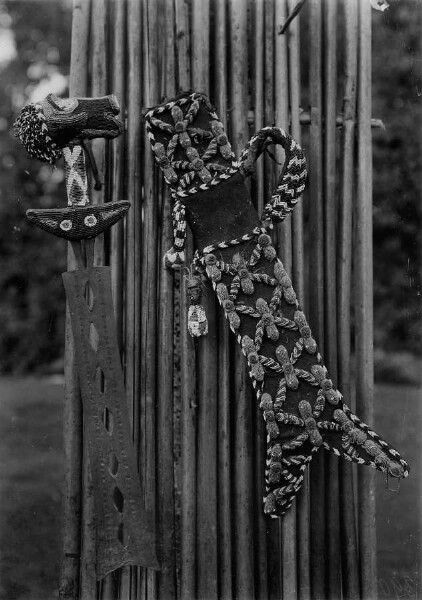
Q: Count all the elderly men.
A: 0